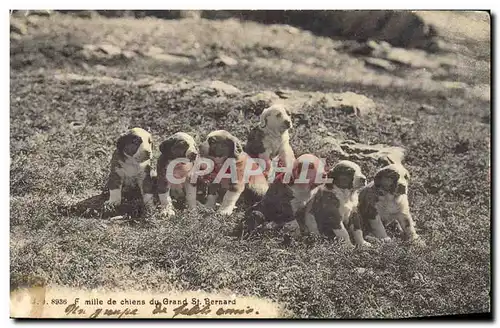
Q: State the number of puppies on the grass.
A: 7